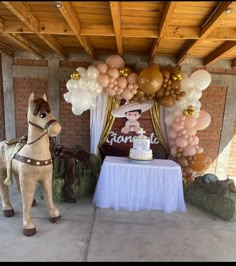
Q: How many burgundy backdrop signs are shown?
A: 1